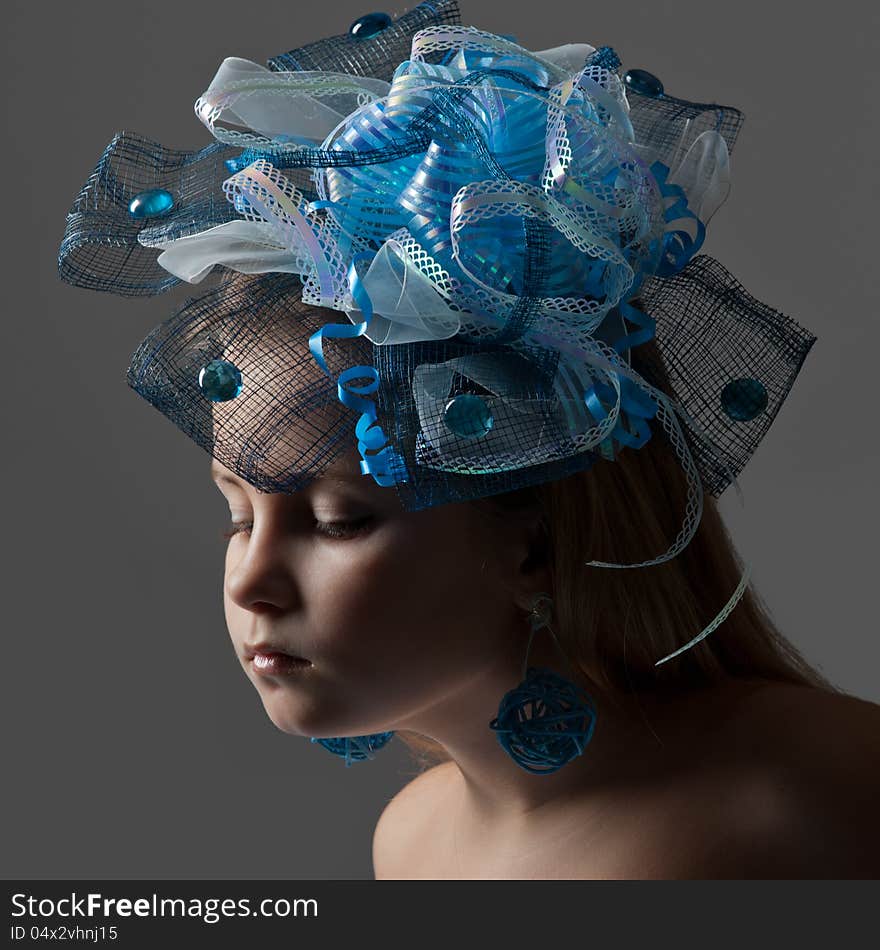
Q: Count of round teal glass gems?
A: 6